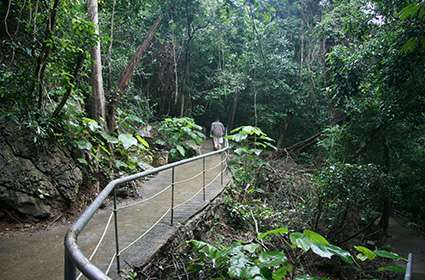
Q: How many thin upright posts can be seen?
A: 4